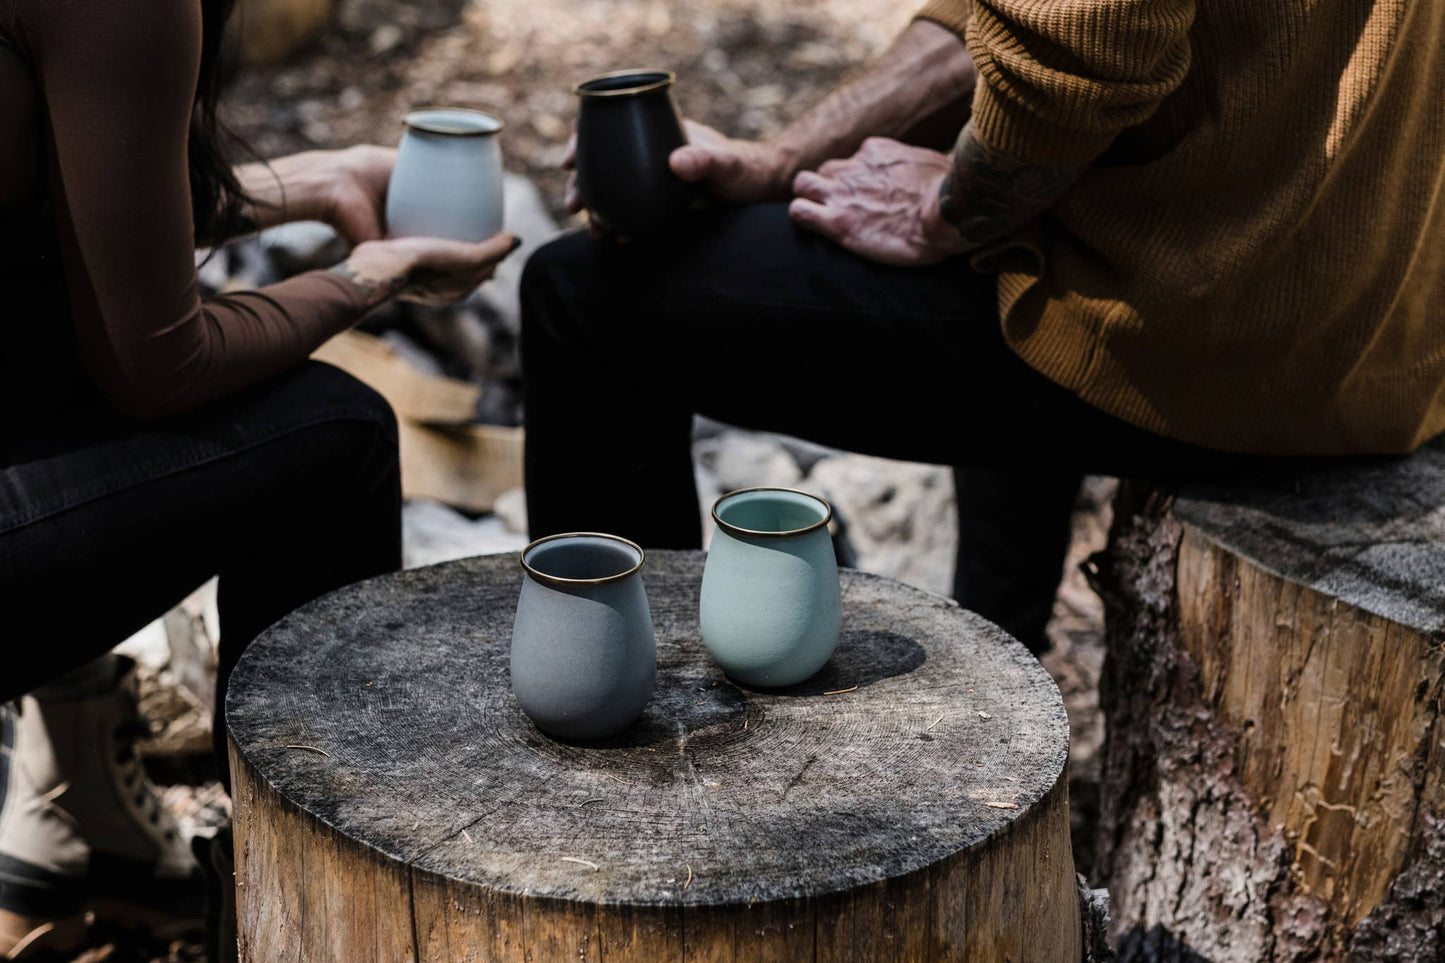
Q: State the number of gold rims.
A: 4